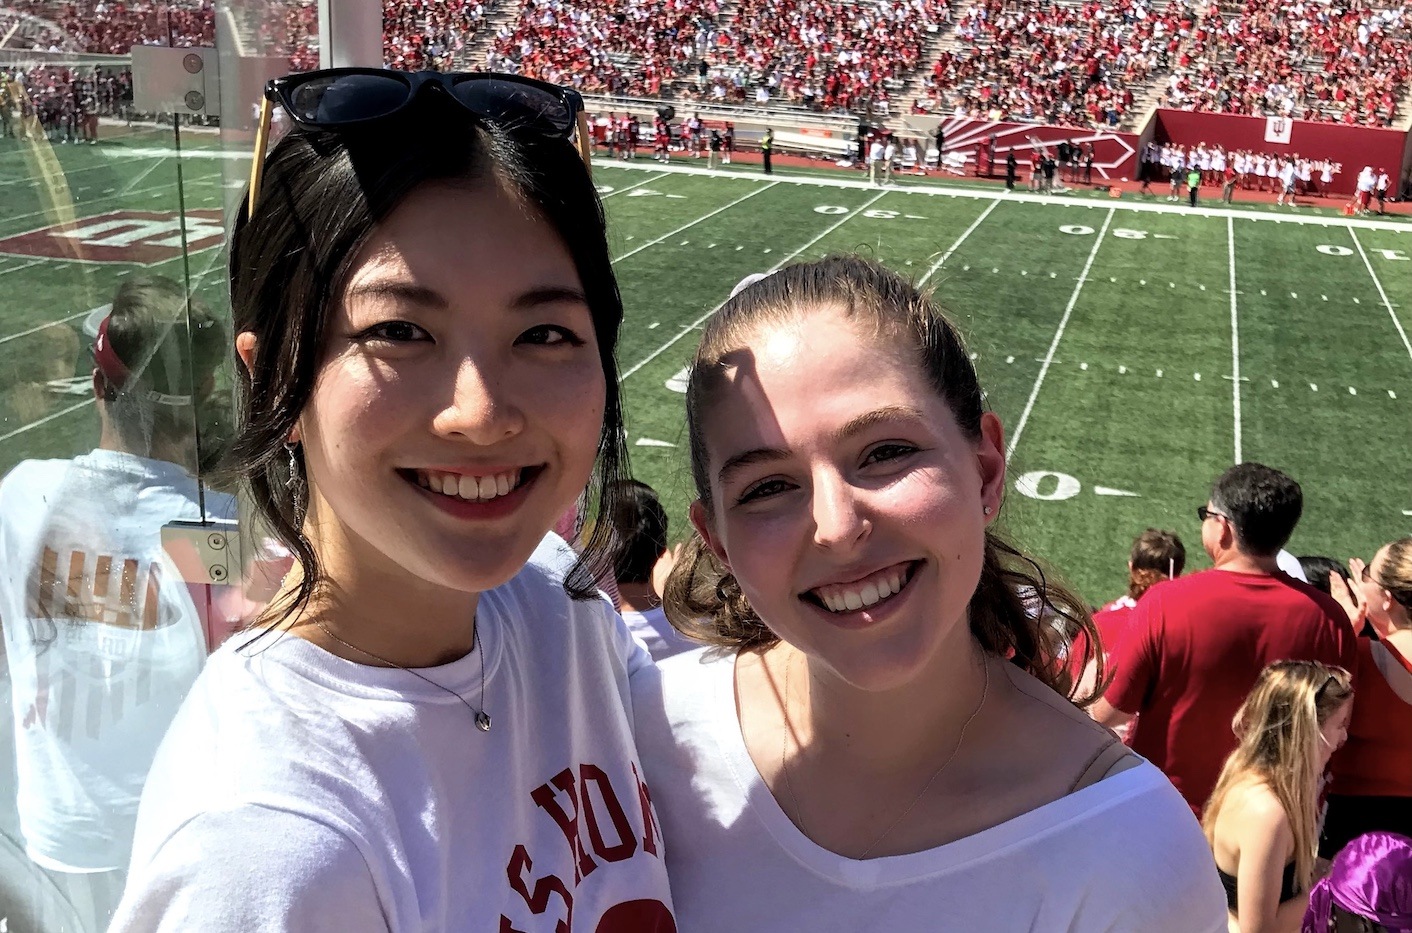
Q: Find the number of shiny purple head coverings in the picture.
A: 1